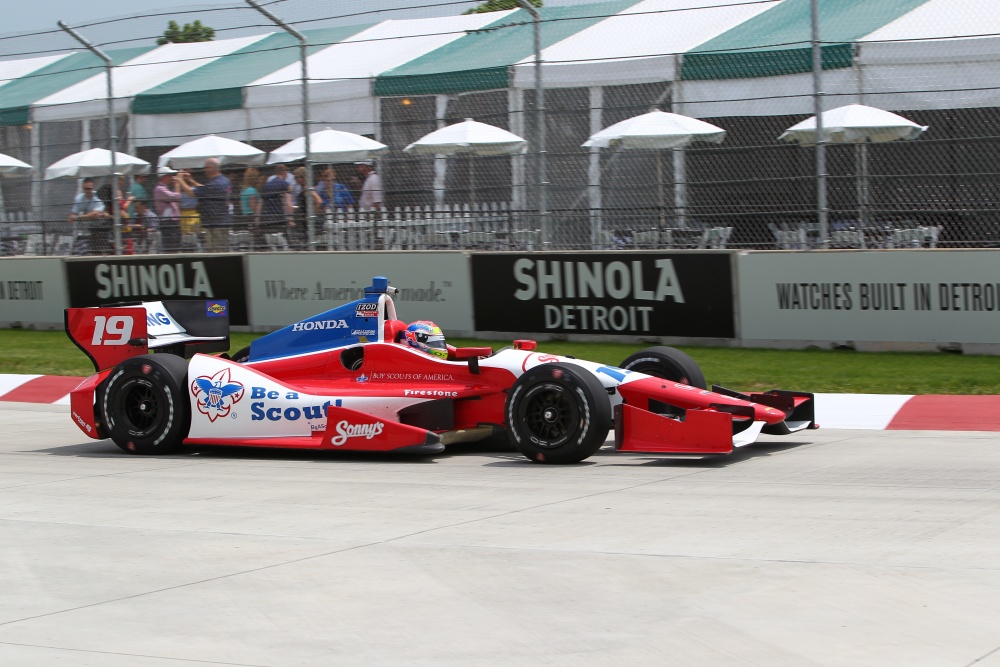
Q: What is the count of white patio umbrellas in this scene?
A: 7